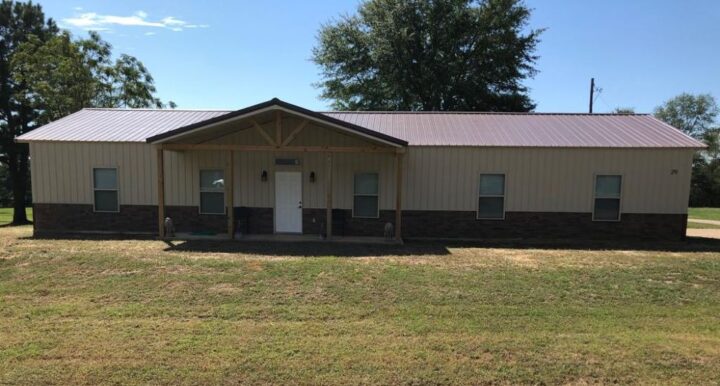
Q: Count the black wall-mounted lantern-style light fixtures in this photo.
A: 2